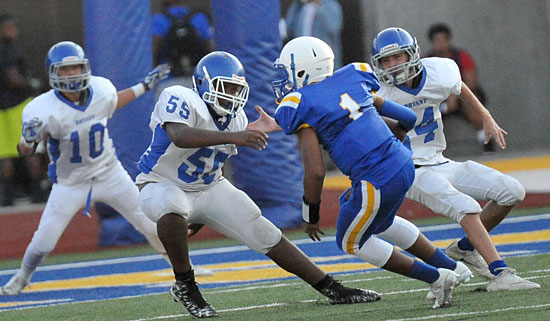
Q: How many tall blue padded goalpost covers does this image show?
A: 2